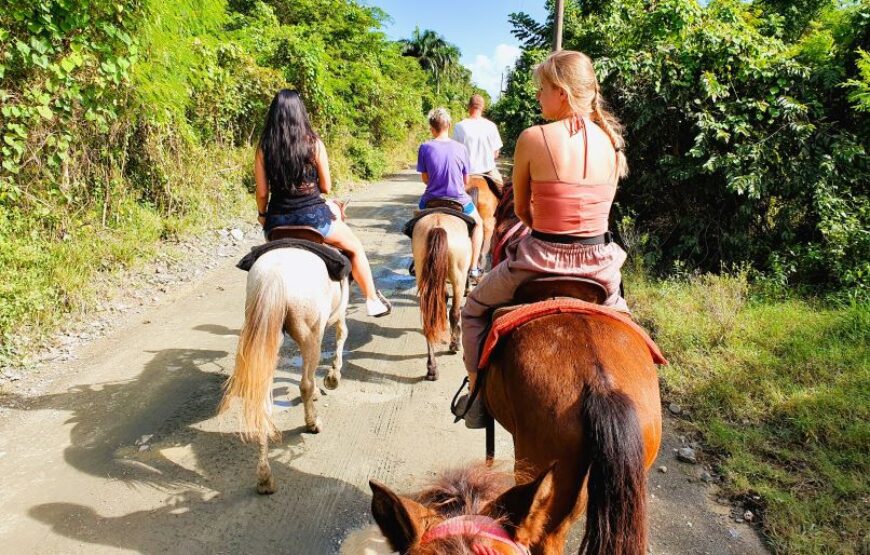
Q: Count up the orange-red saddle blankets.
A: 1